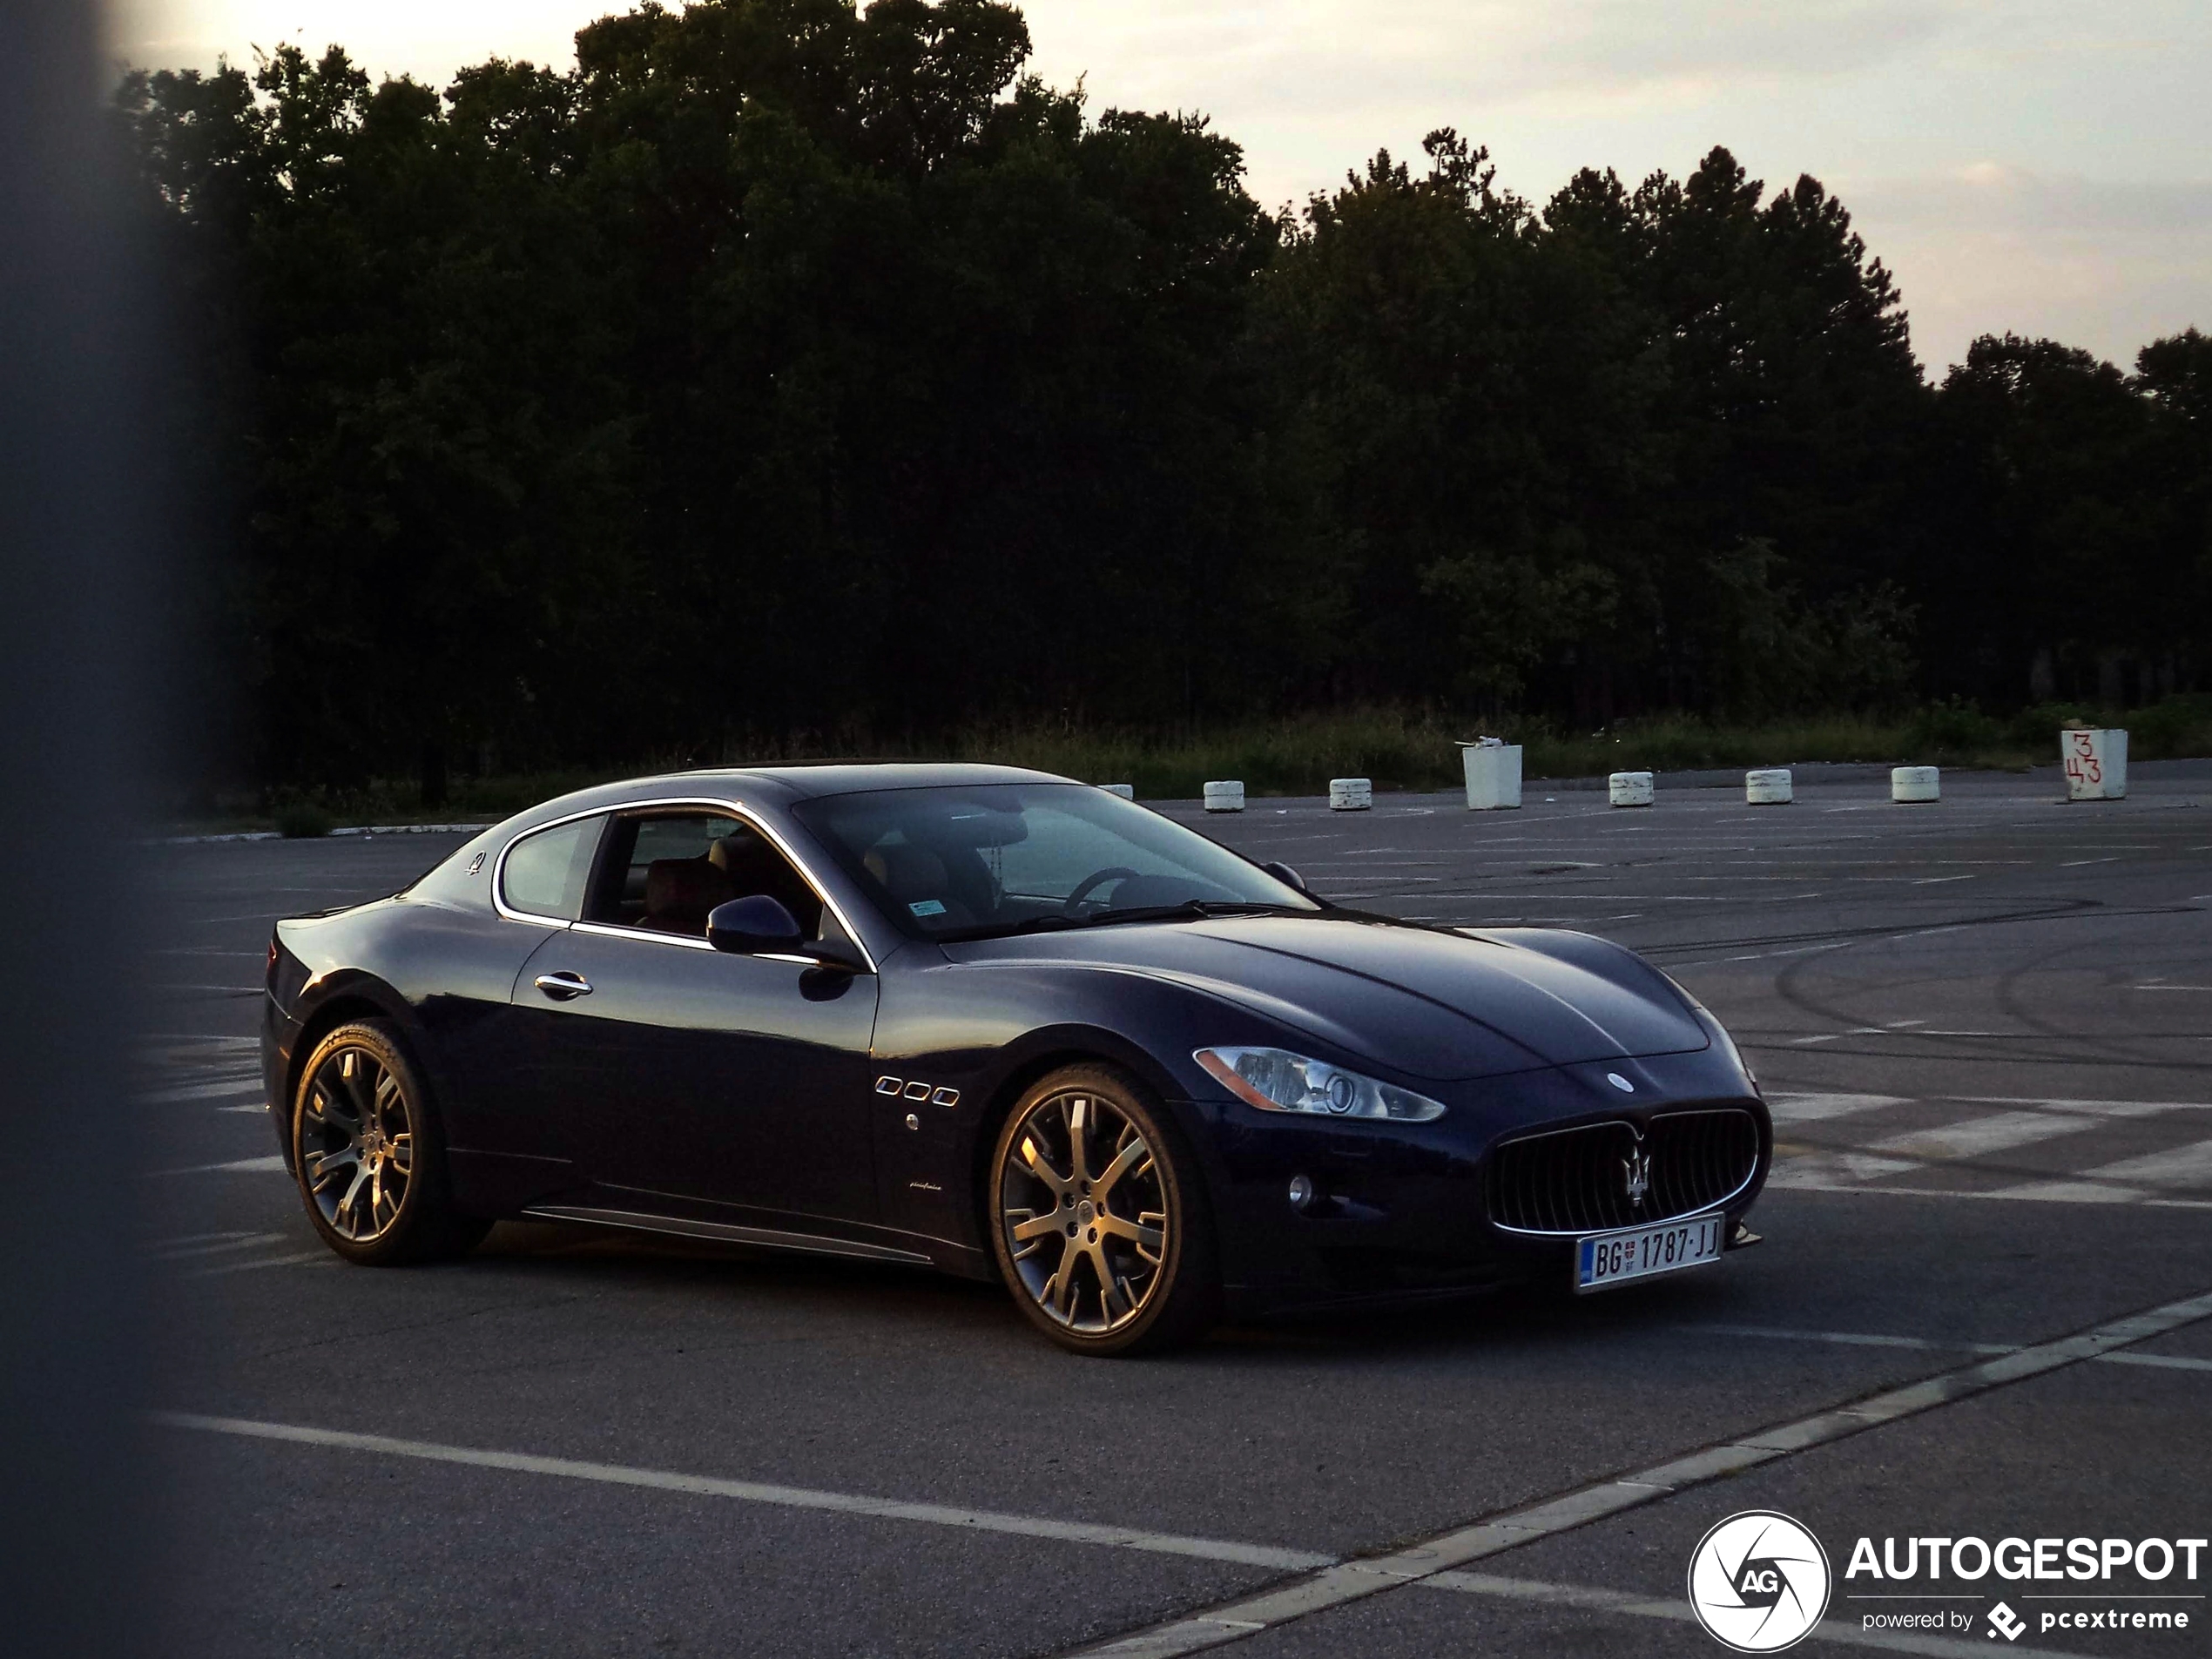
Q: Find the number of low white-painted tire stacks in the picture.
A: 6